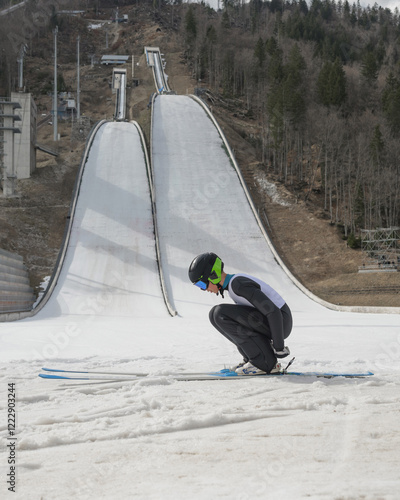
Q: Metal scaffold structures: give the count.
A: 1